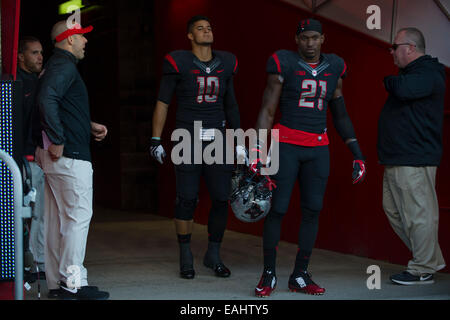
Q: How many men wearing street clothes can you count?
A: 3